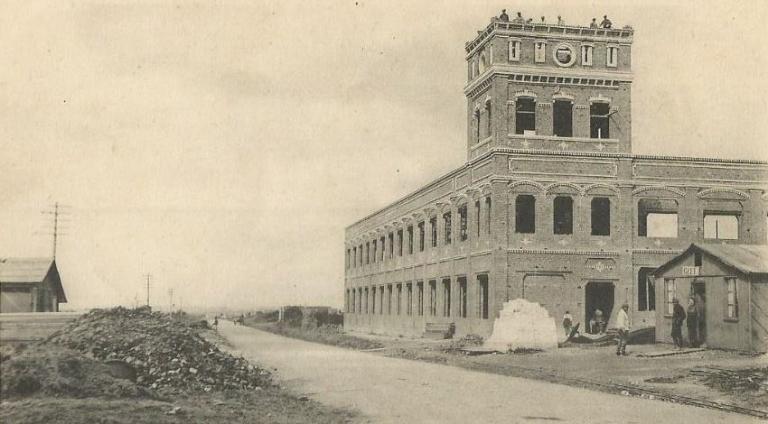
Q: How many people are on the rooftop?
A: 7